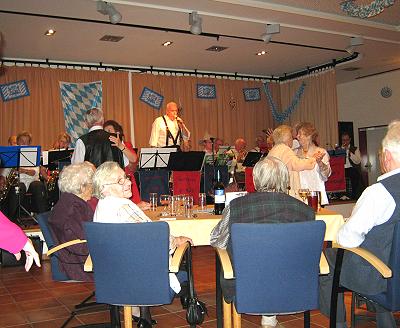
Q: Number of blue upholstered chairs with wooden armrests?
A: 4